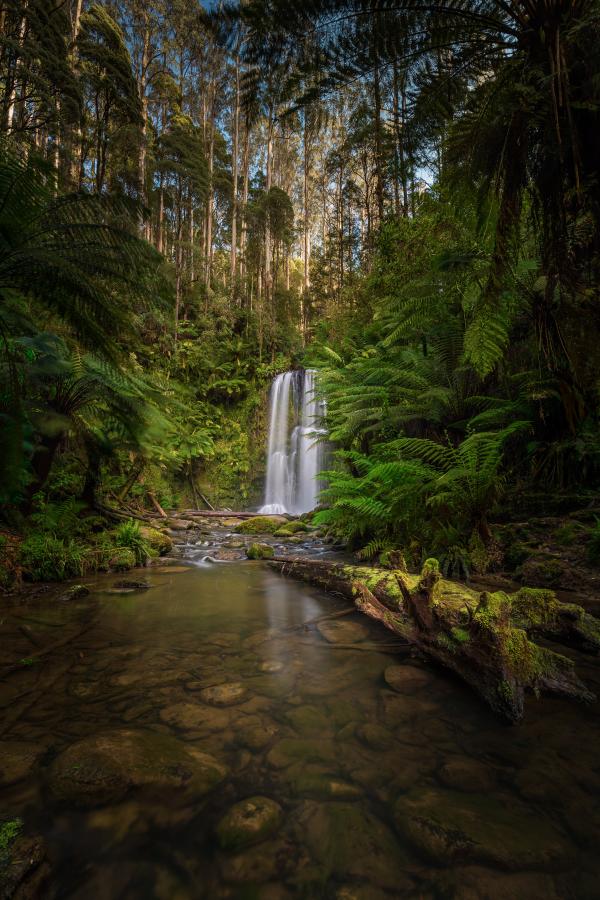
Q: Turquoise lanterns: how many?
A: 0